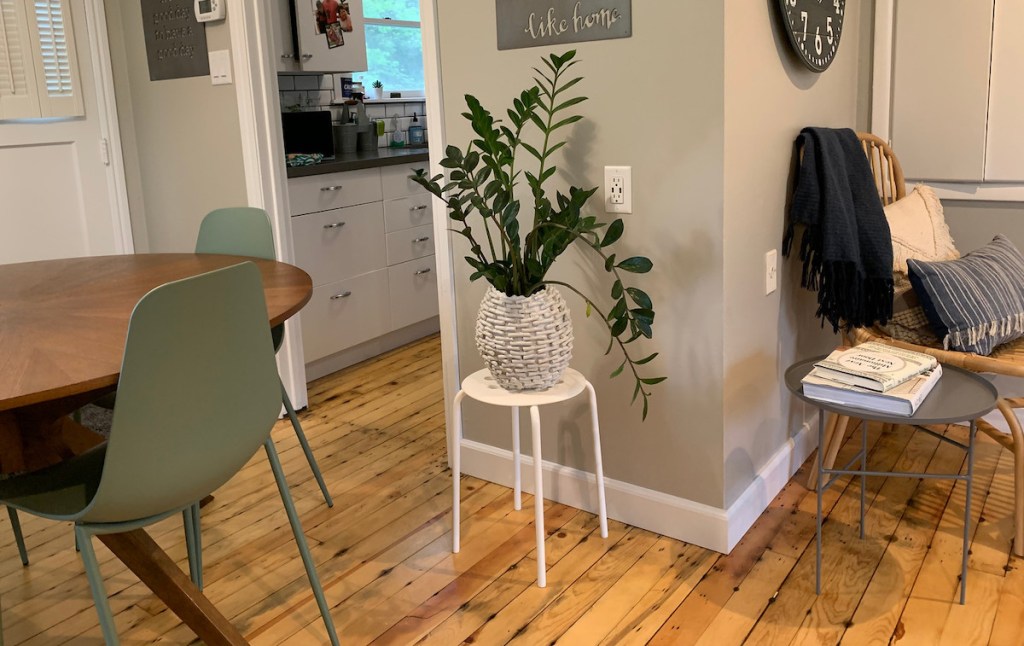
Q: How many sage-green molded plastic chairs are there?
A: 2